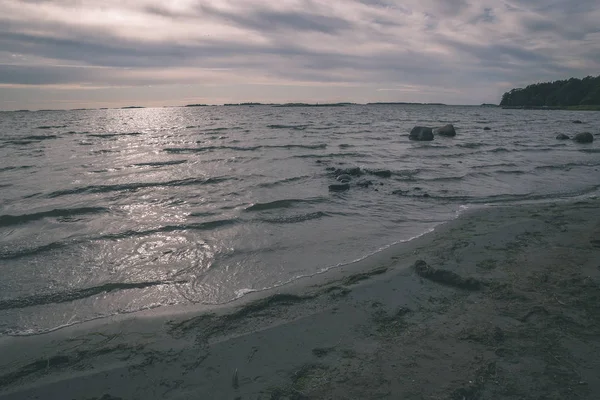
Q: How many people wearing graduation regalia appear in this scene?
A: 0